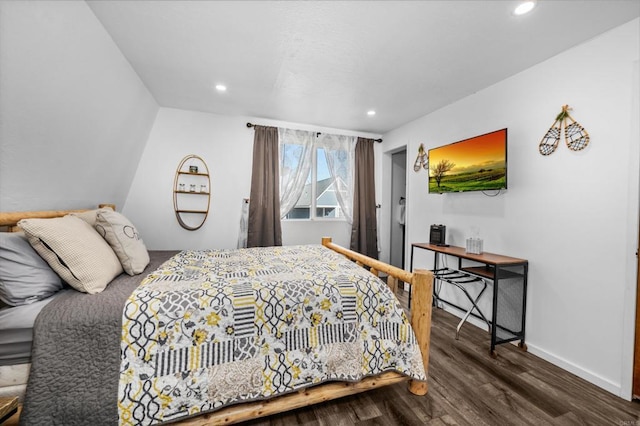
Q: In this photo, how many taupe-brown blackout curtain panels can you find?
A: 2